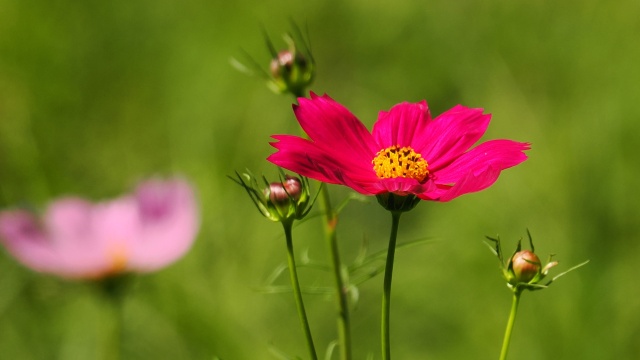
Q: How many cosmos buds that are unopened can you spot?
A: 3